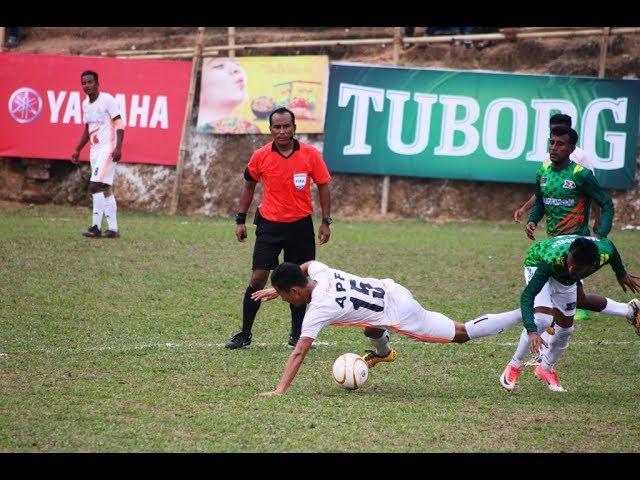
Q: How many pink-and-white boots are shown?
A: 2